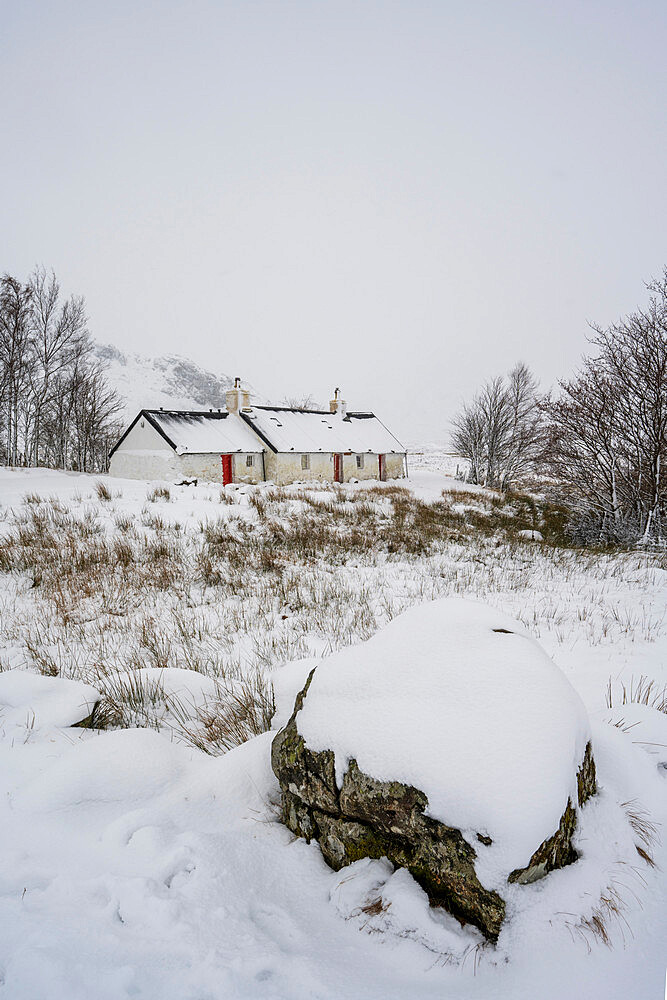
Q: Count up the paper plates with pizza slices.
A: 0